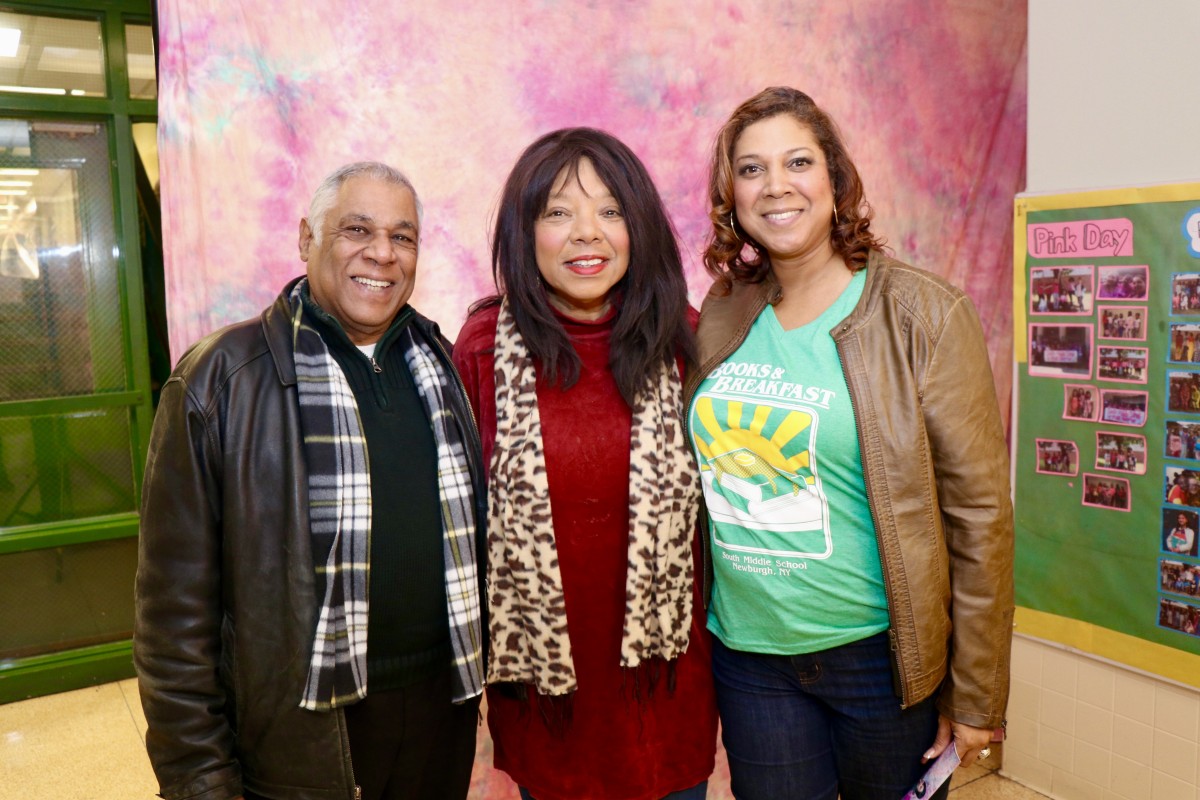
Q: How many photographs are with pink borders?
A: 10